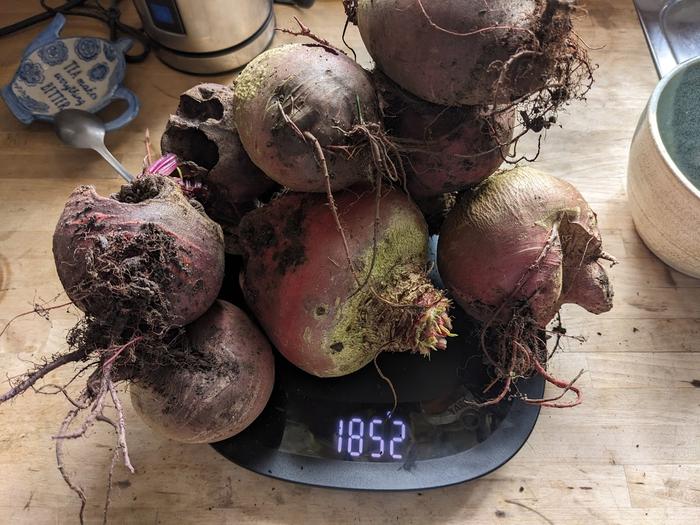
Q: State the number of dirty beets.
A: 8